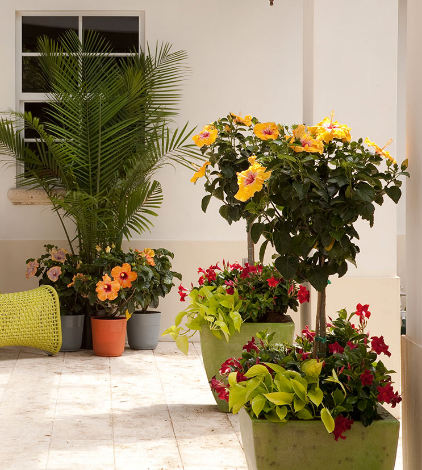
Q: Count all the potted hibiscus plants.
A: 5